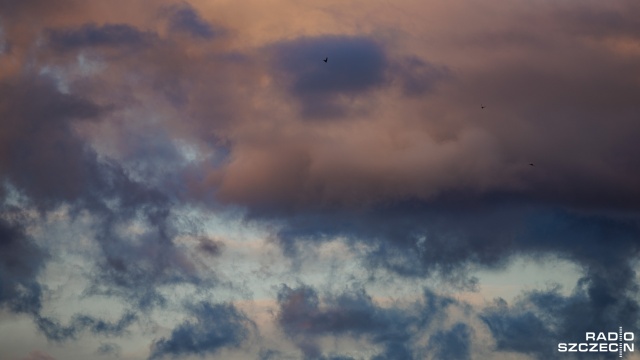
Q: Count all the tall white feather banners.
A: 0